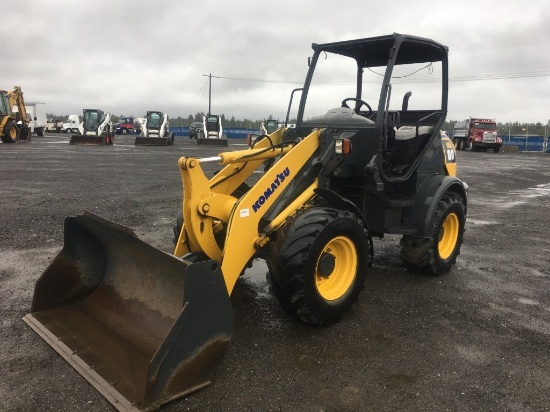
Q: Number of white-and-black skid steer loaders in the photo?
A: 4